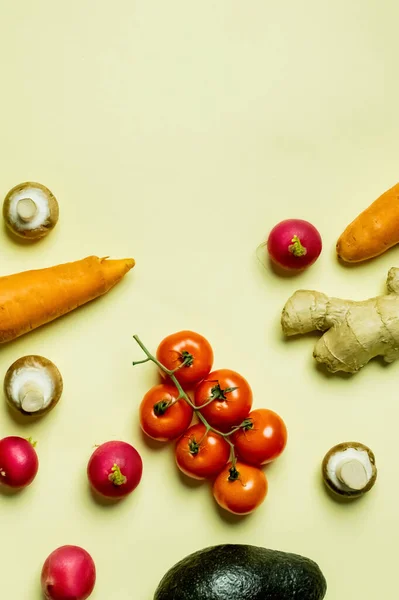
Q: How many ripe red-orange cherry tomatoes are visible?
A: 6